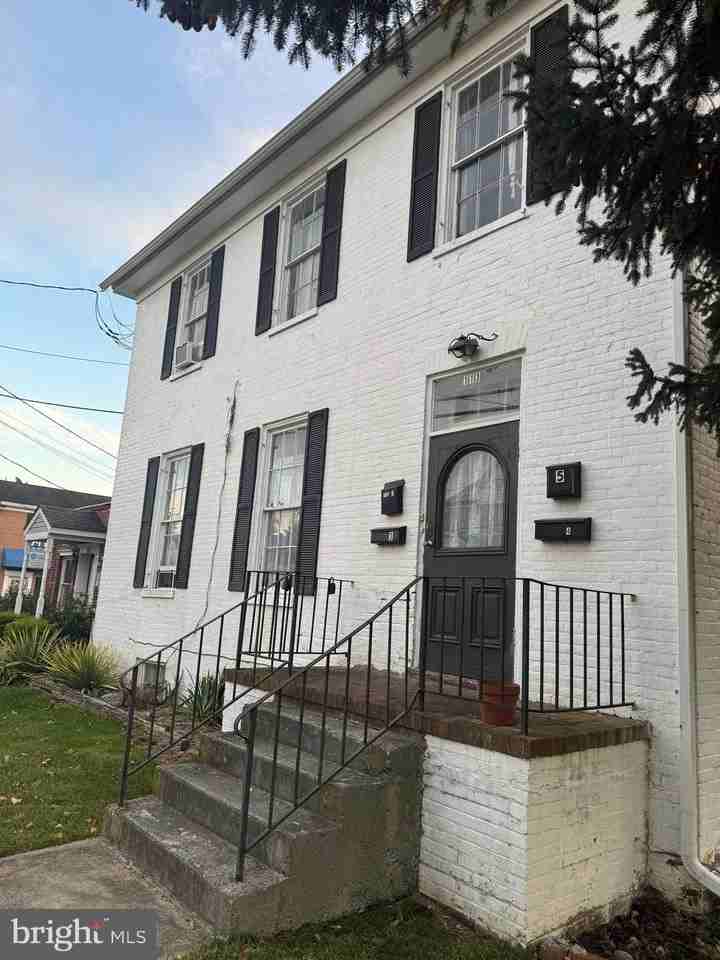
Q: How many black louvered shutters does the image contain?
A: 10